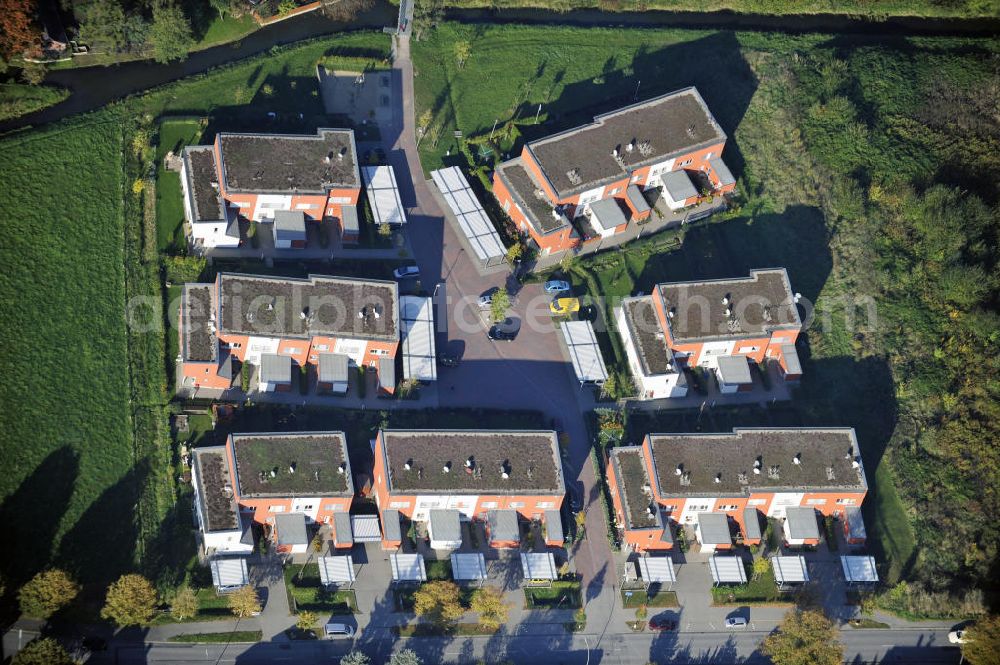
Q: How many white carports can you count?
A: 14